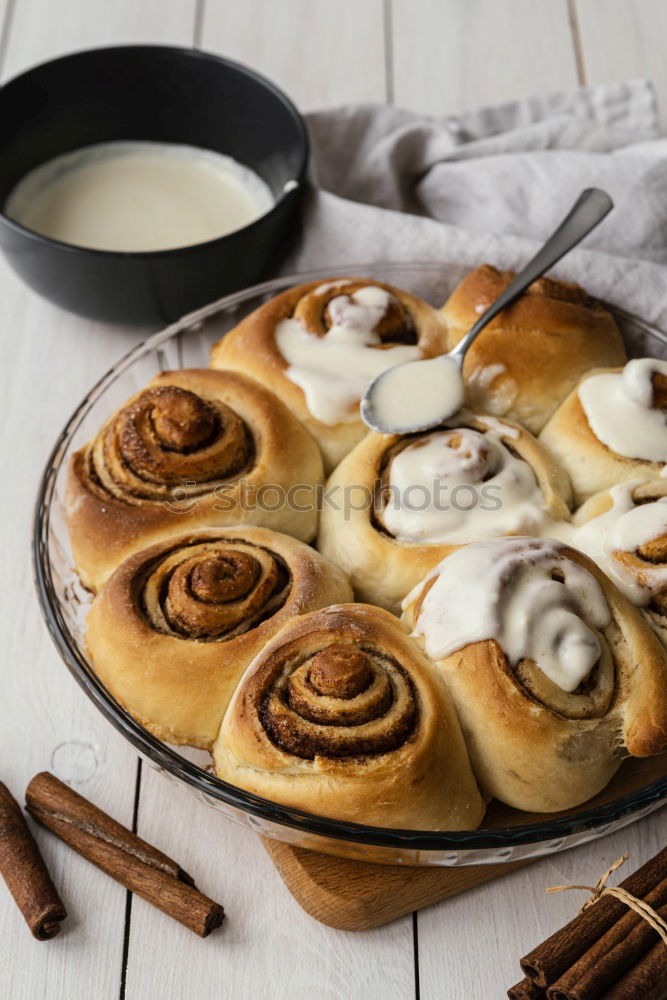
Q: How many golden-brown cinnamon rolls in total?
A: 9